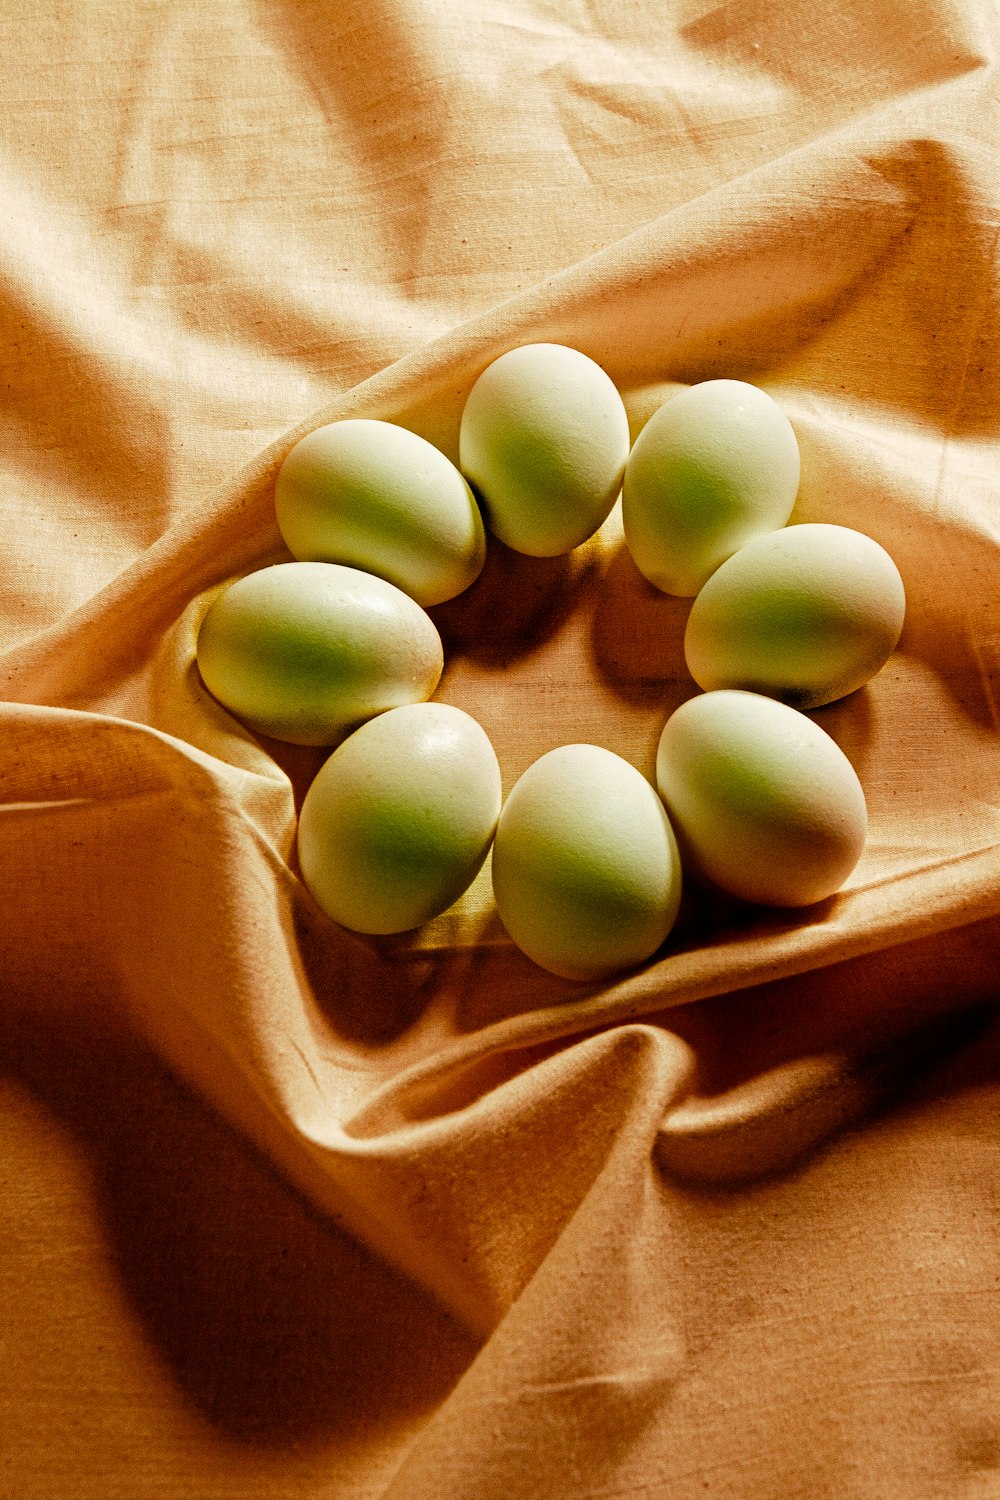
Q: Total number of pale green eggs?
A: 8